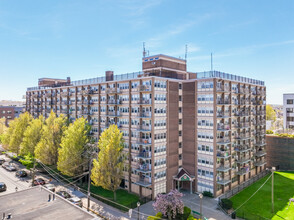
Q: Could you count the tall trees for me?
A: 5